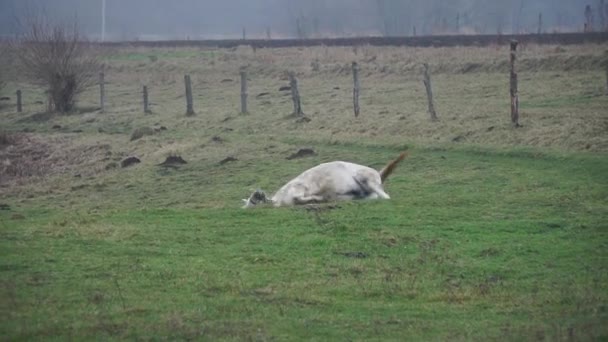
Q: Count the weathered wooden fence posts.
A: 9